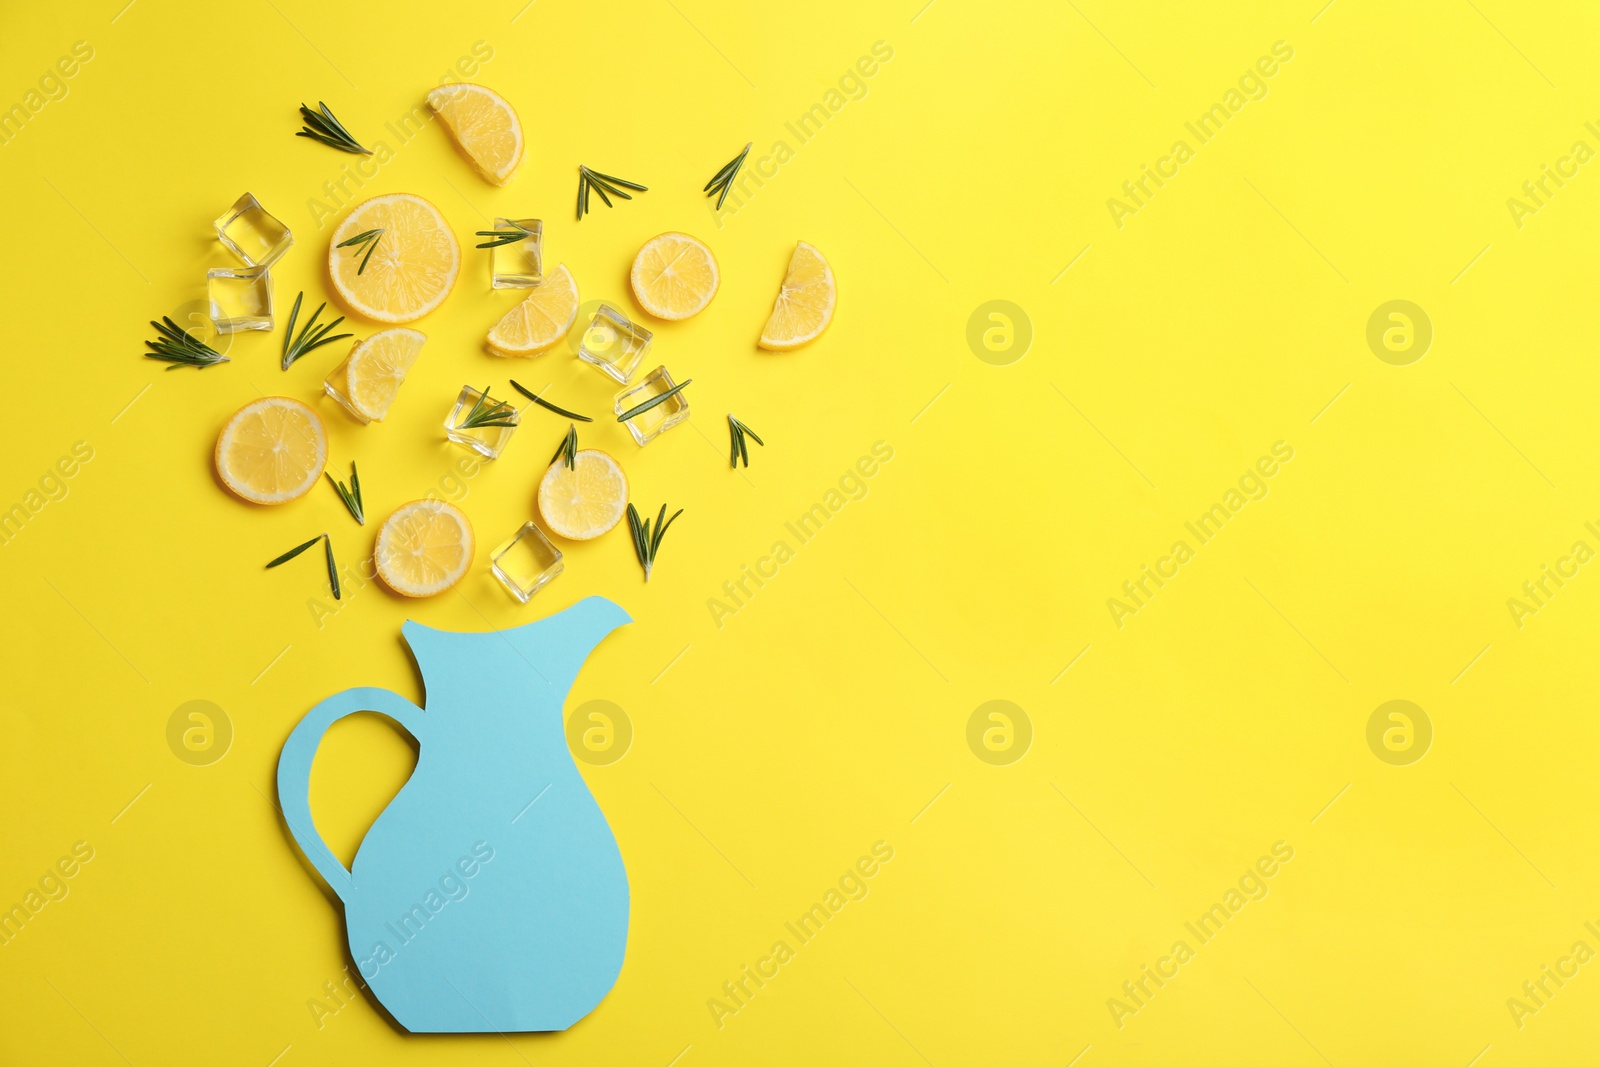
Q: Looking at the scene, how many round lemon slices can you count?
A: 5